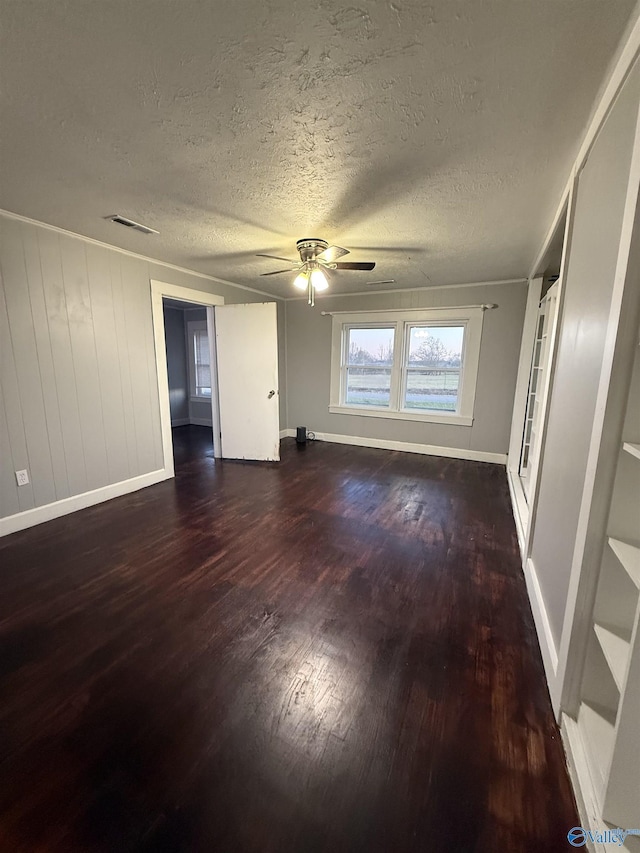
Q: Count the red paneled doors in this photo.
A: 0